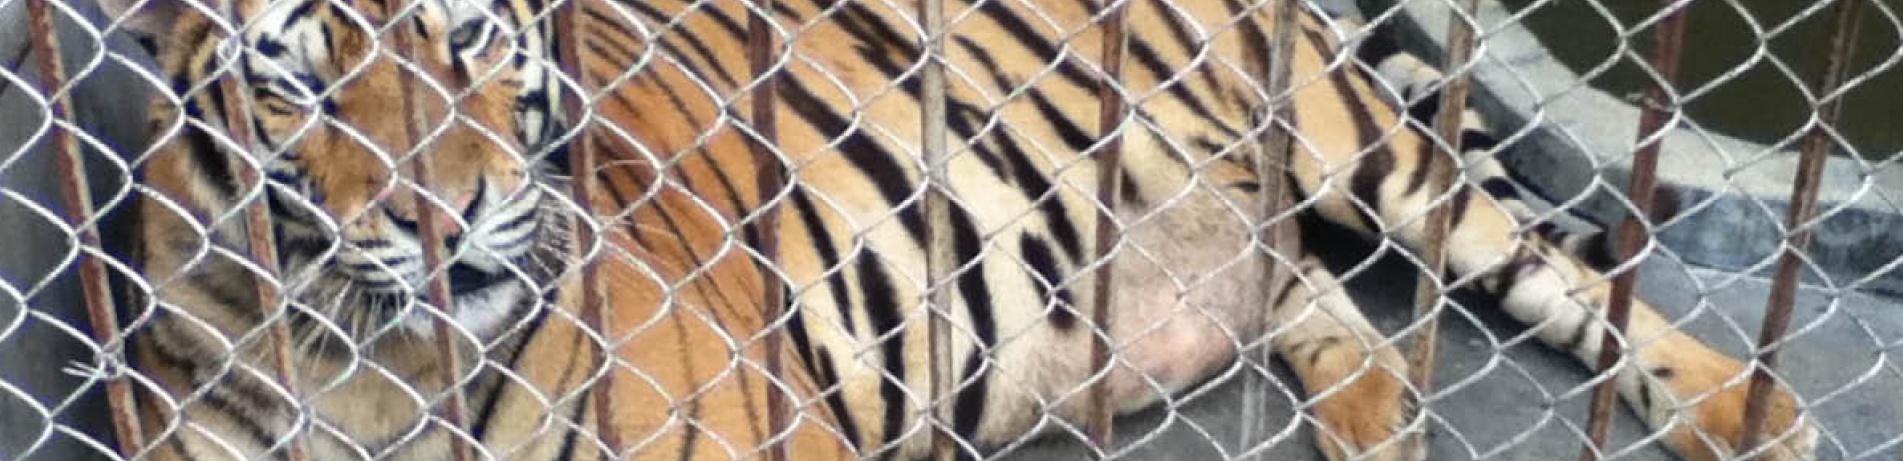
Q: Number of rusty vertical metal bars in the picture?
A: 11